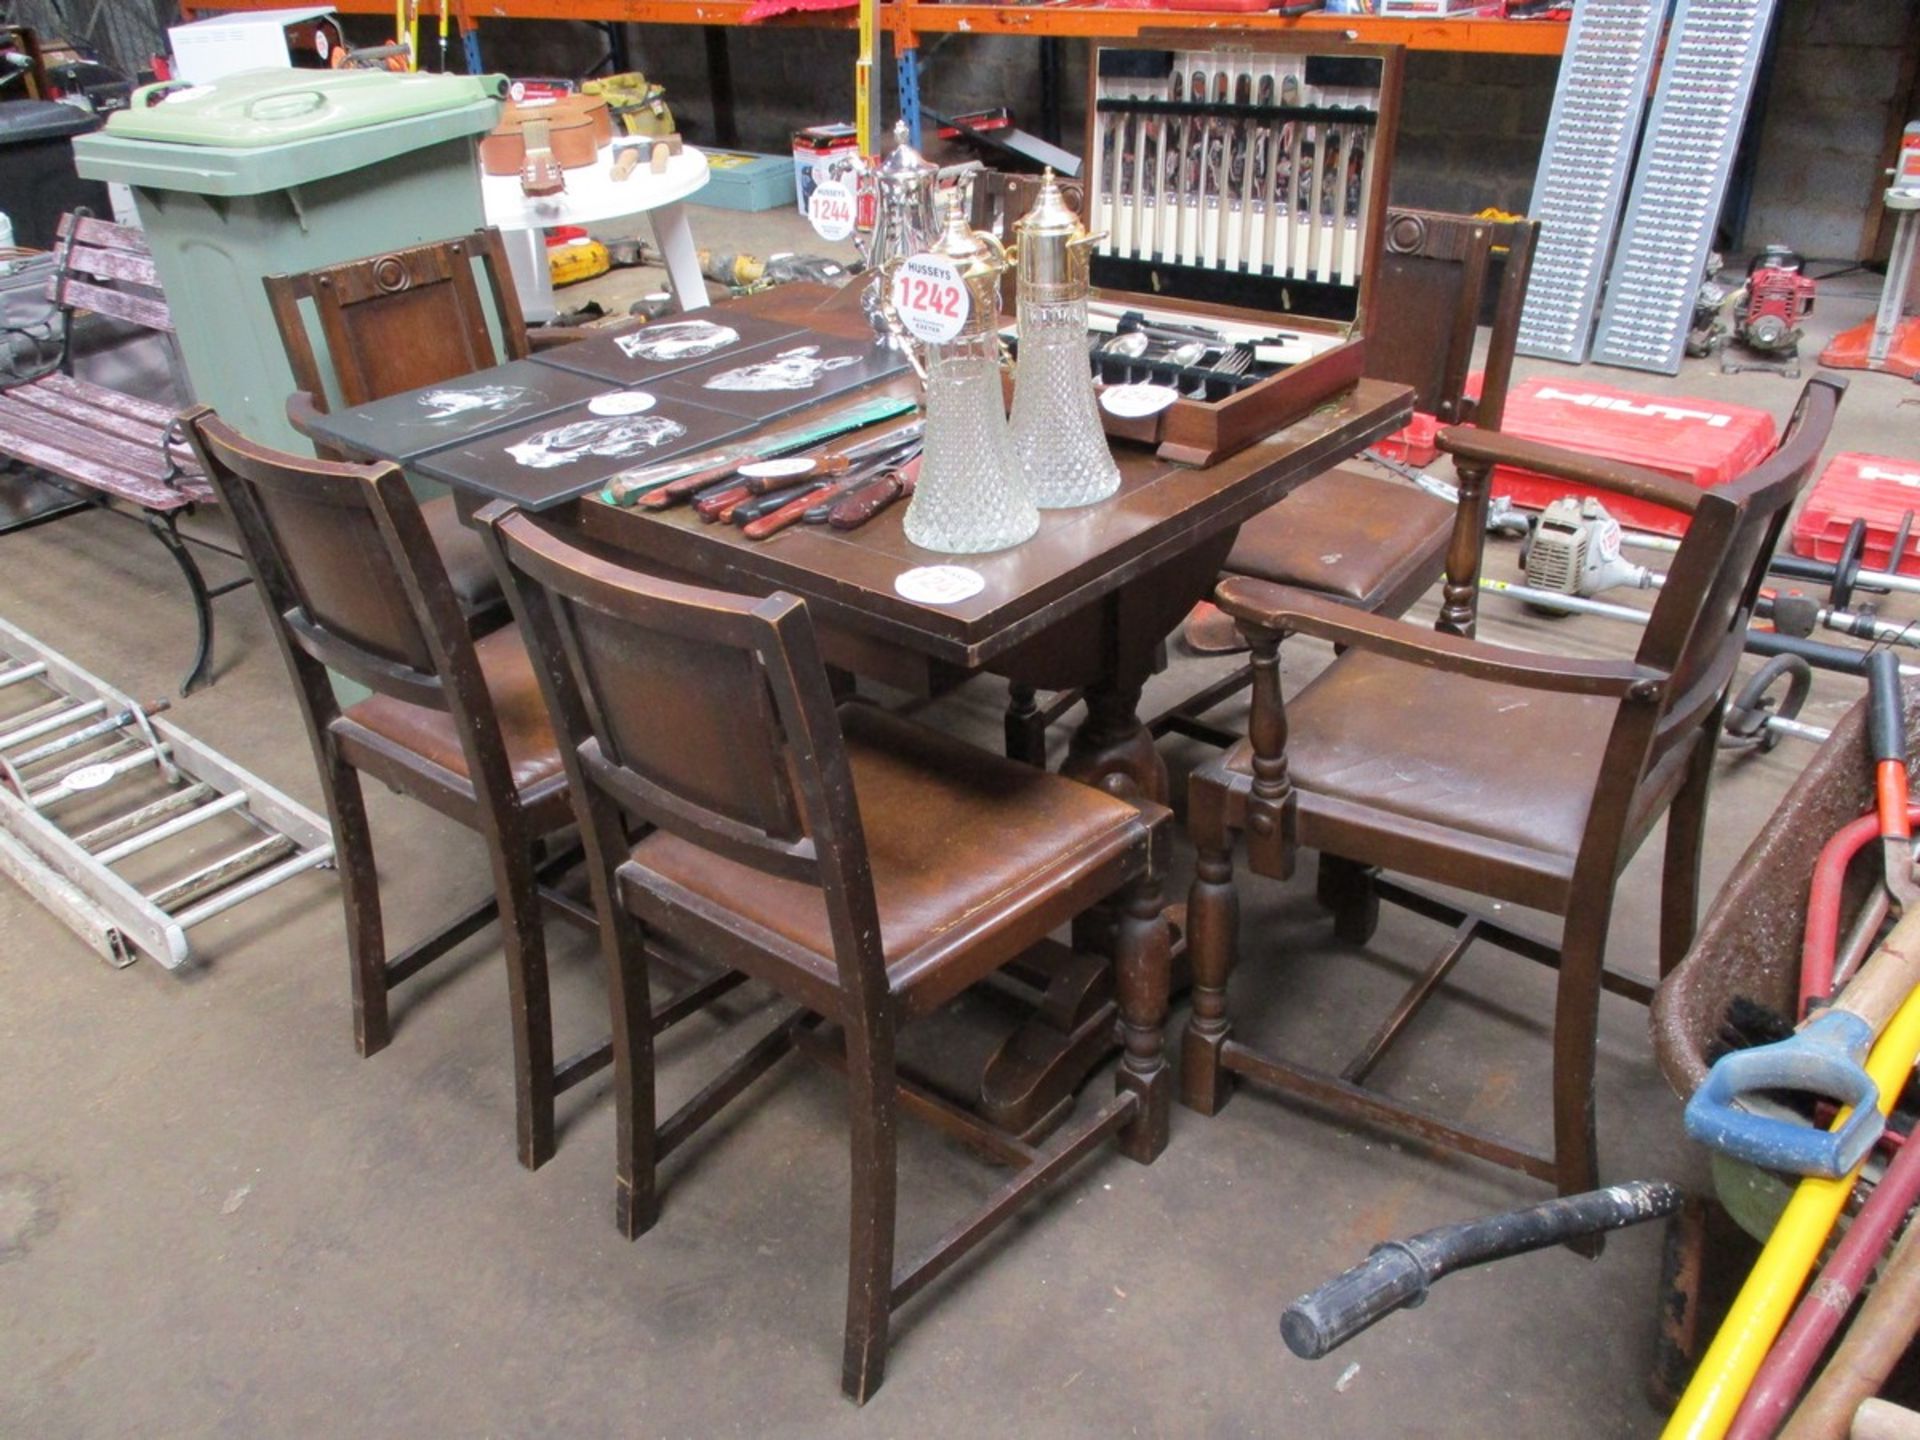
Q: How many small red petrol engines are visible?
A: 1